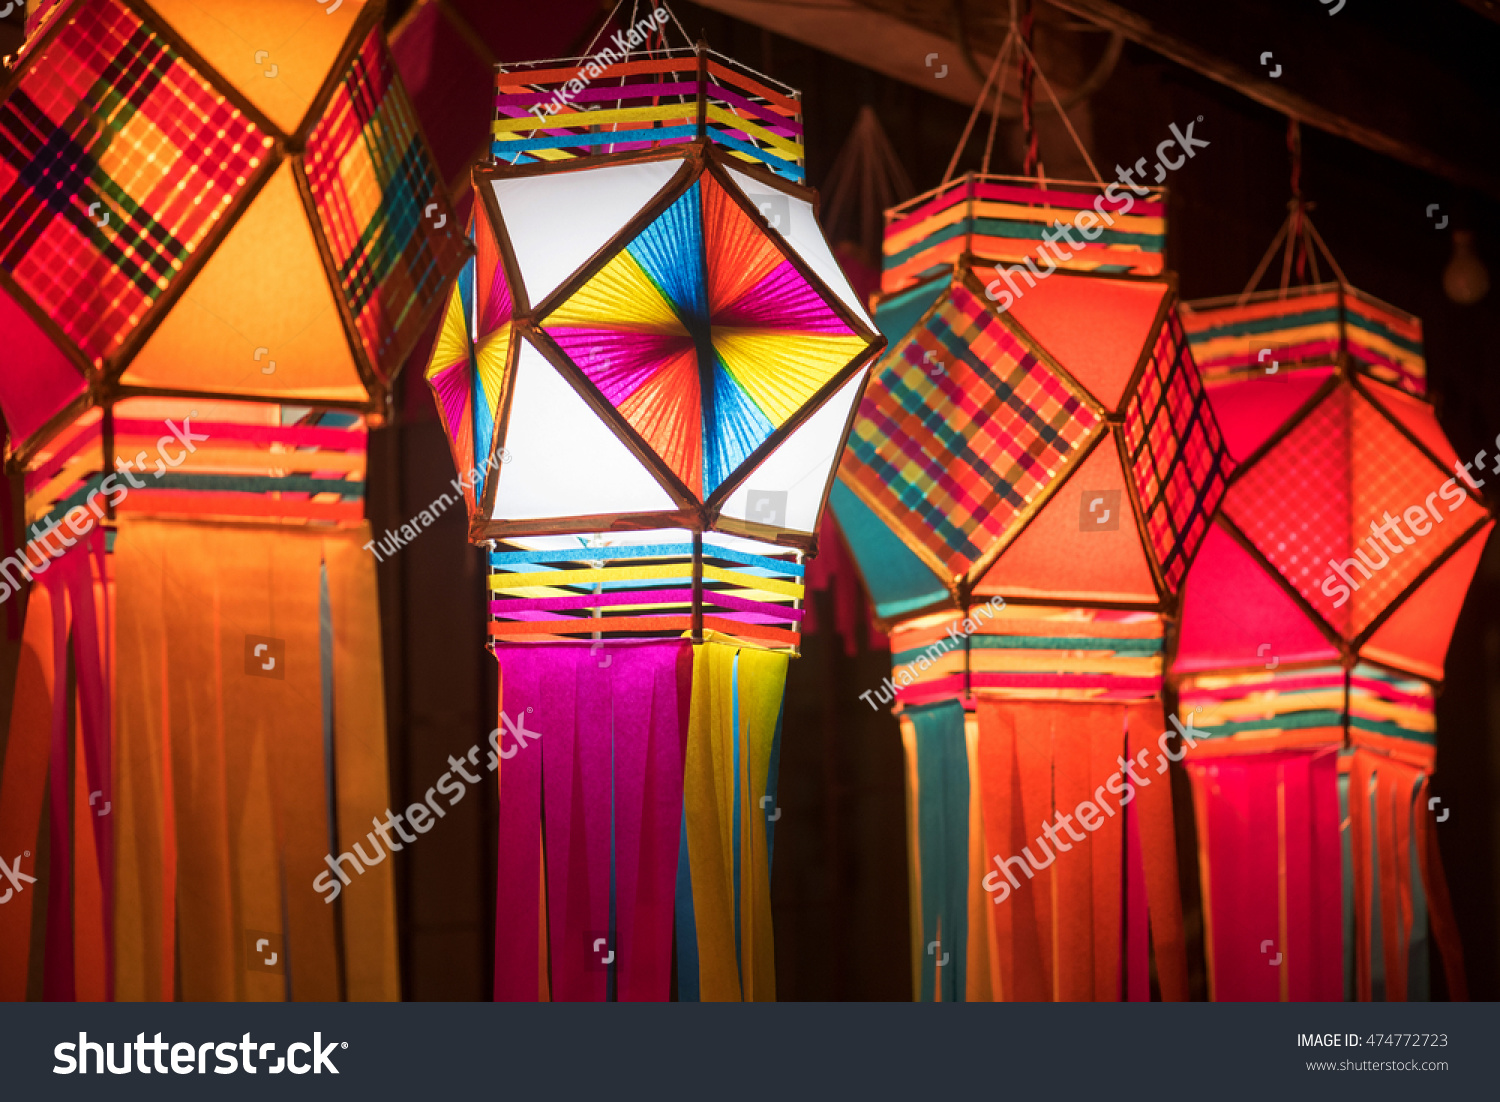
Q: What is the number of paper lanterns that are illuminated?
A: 4